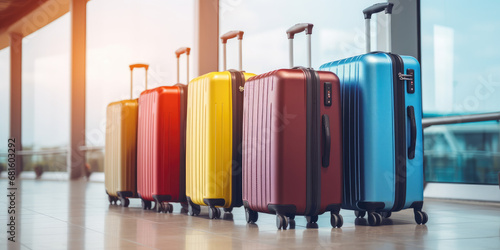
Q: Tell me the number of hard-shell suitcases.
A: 5